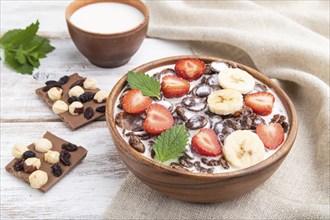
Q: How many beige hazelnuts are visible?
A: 11